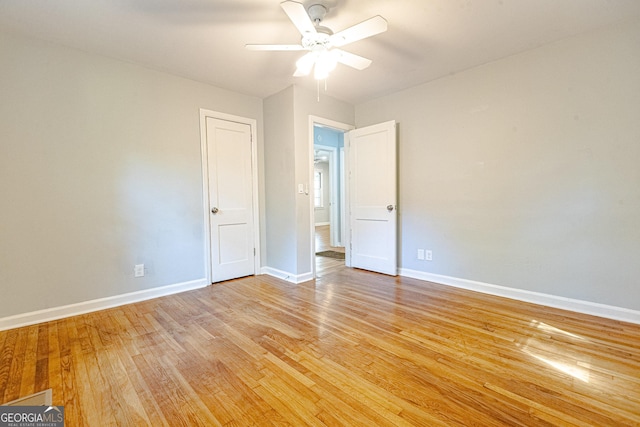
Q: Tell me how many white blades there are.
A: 5